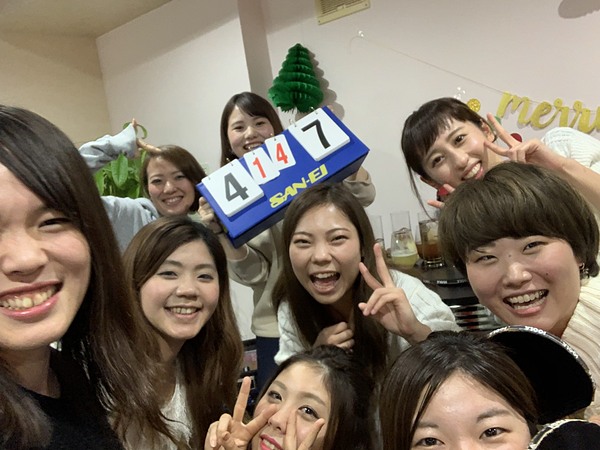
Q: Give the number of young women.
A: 9